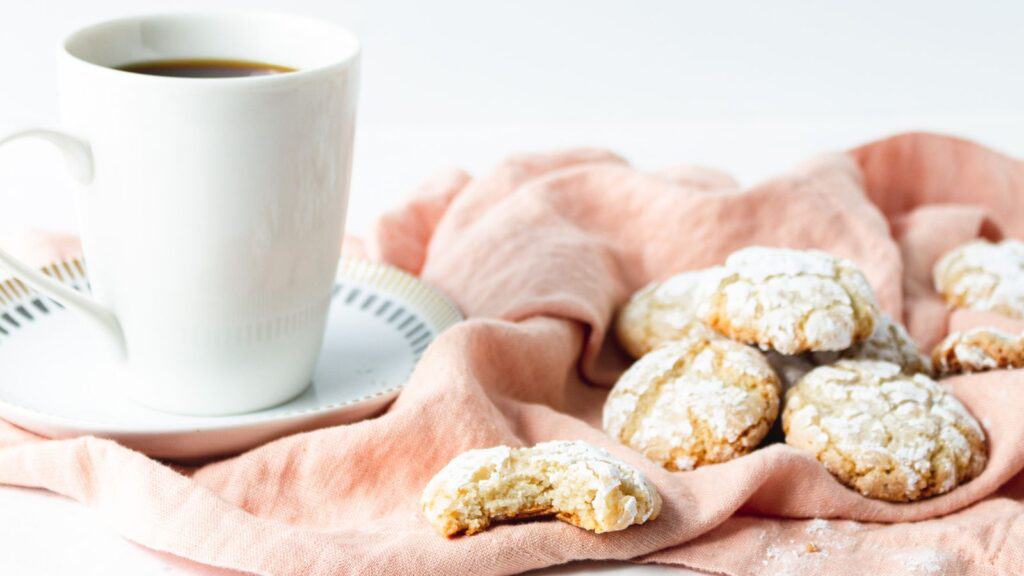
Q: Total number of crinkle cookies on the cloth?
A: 8